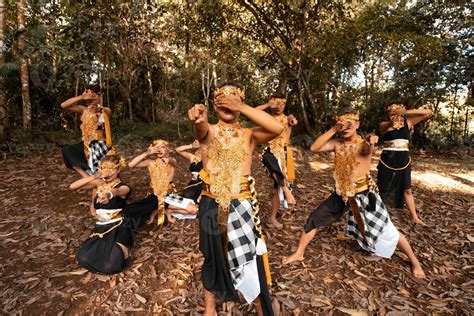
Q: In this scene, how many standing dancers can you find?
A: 5